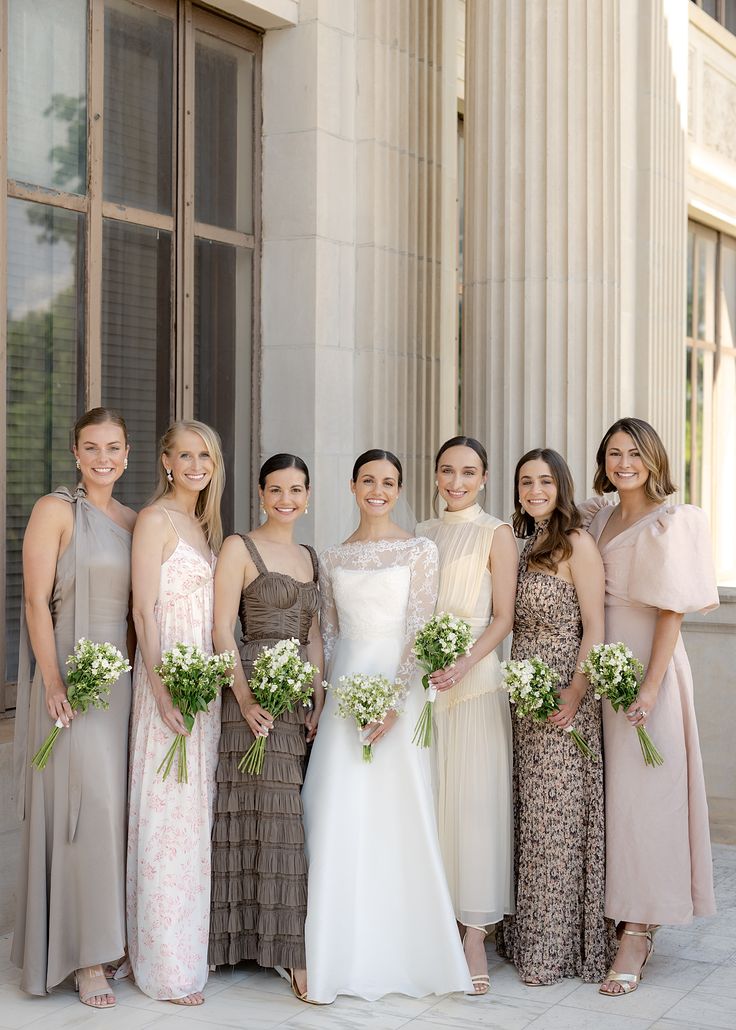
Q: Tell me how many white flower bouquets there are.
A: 7